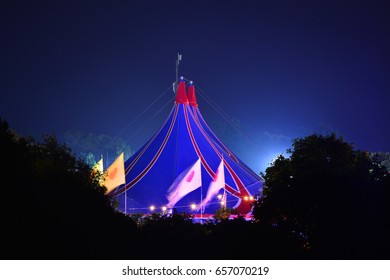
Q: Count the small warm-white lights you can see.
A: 7